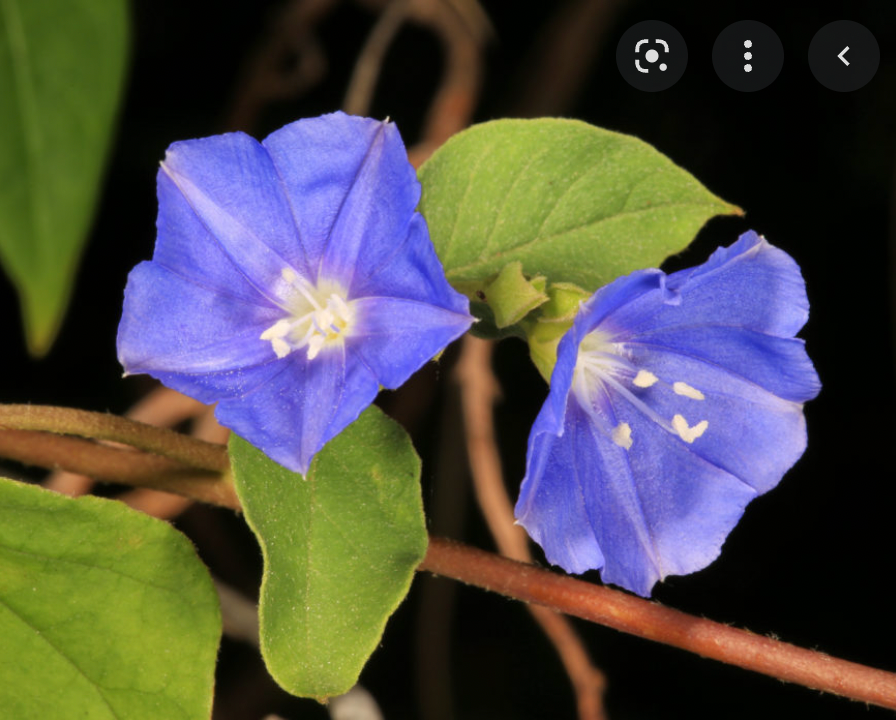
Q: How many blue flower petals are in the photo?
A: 10